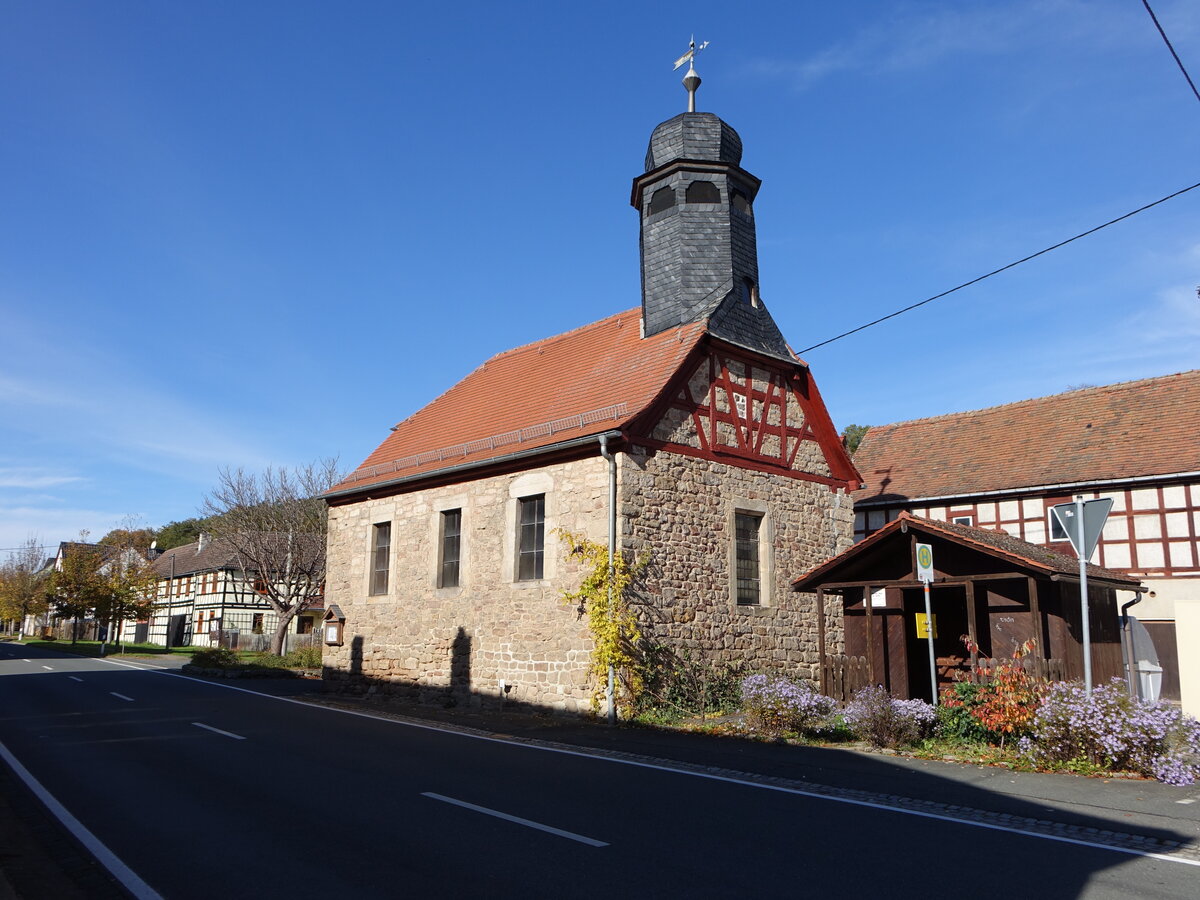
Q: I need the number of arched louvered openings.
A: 3